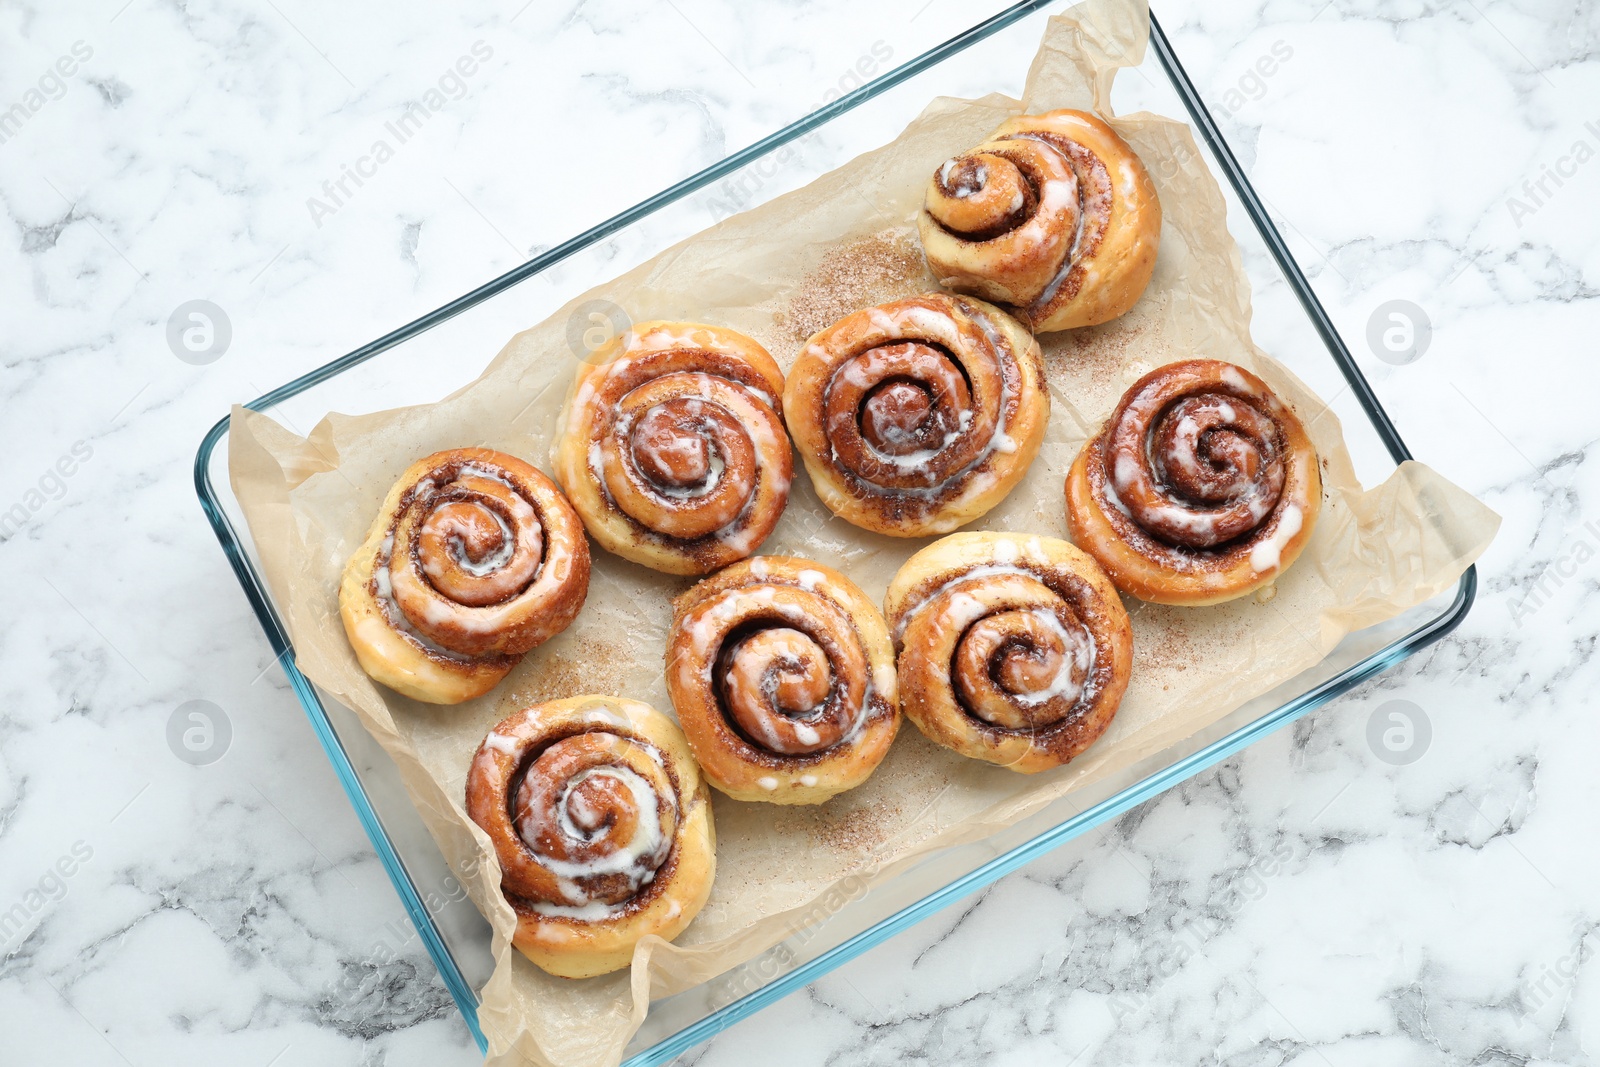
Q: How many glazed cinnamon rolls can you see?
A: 8